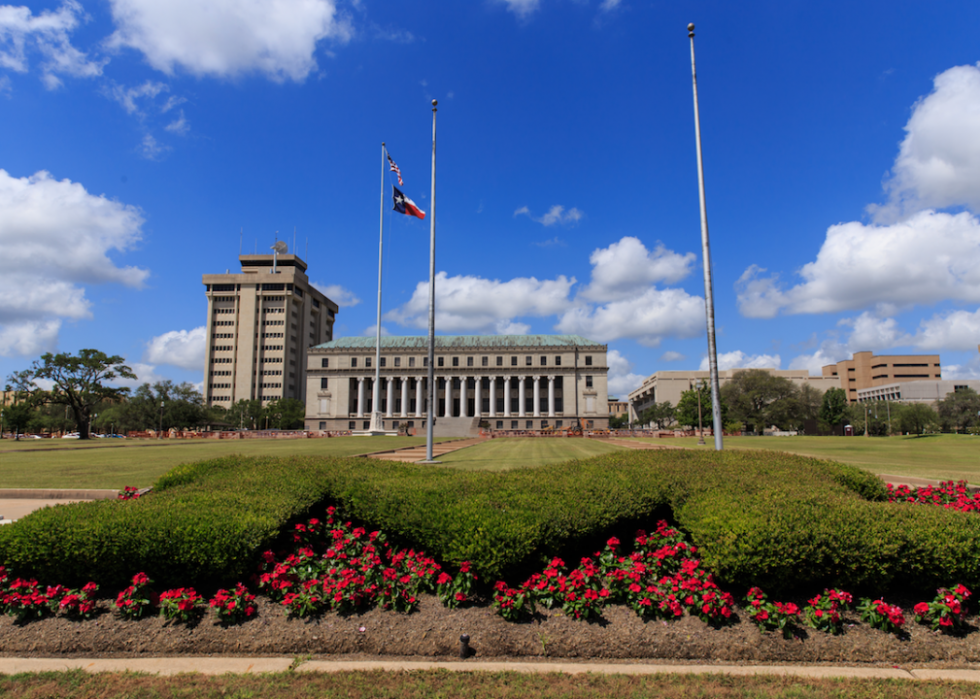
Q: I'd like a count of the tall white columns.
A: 14